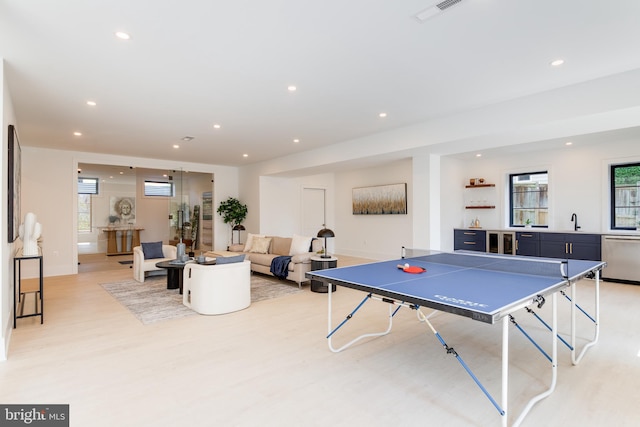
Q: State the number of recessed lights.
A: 12